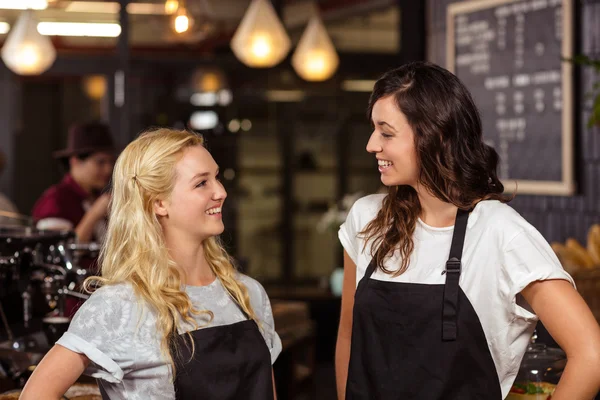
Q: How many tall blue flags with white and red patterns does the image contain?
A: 0